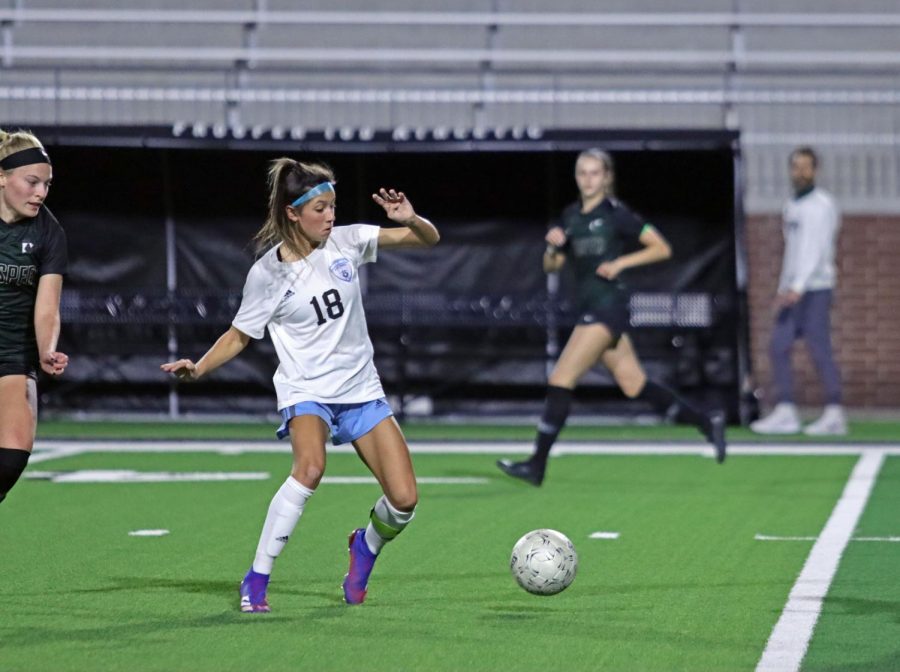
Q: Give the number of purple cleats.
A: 2